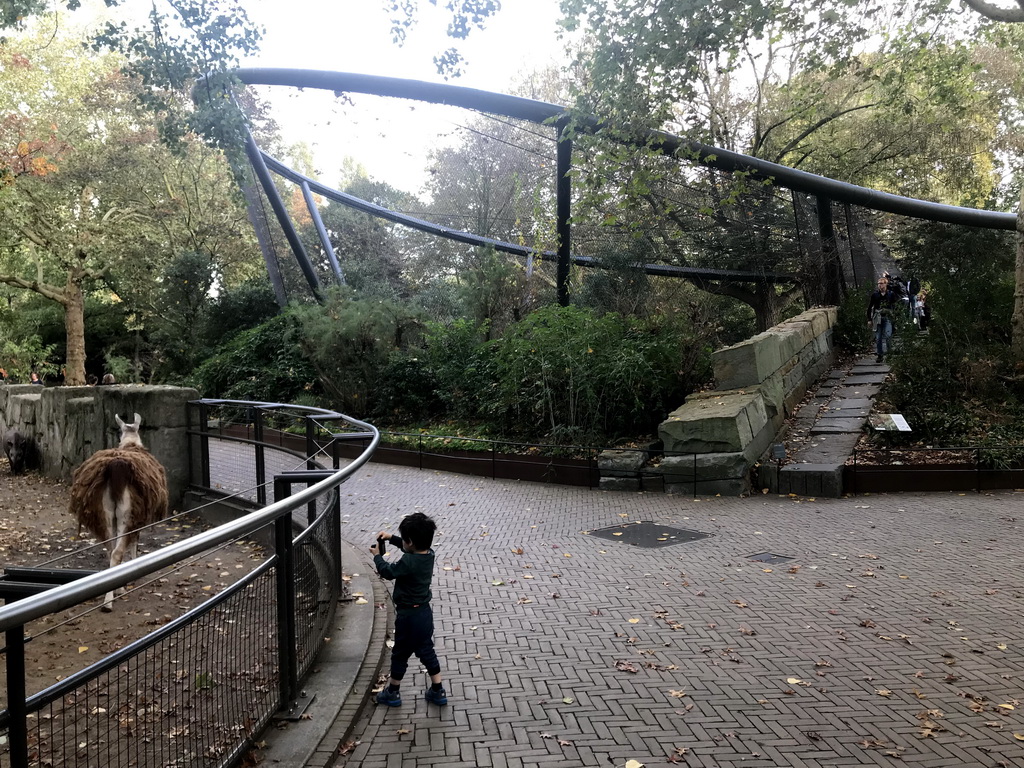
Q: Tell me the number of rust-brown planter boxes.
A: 2